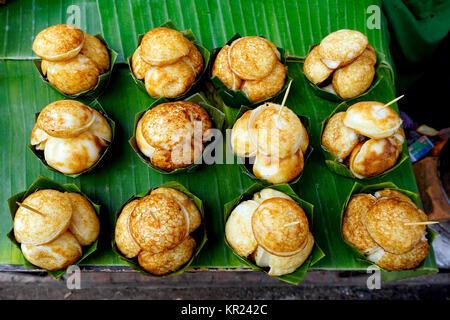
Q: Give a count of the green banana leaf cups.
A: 12